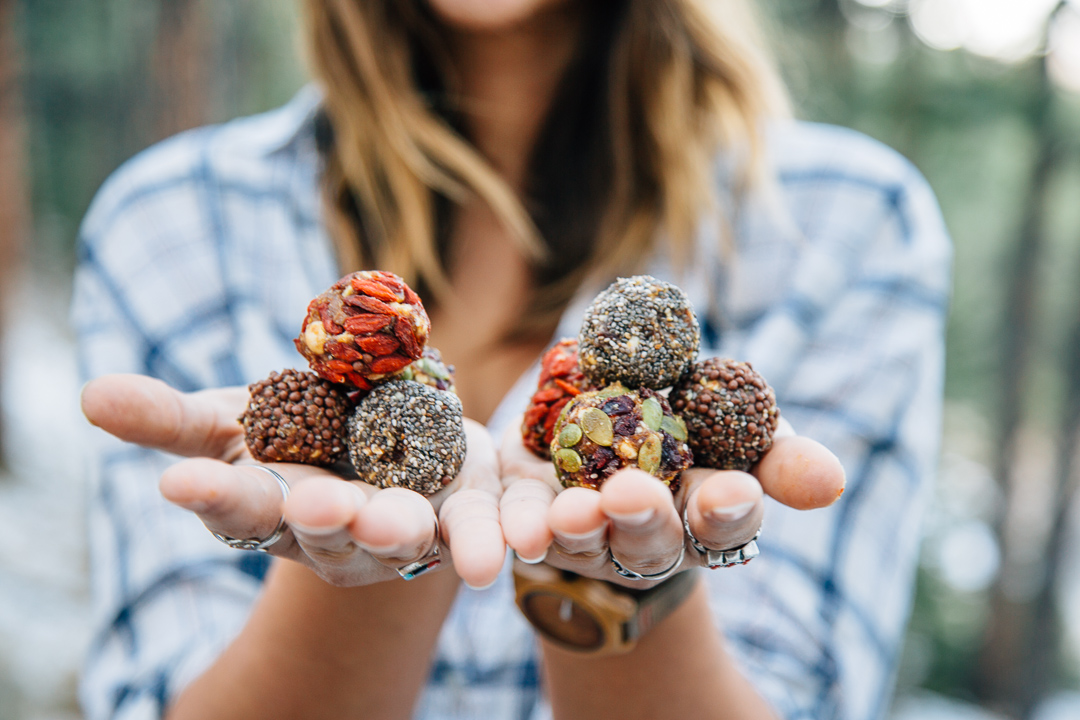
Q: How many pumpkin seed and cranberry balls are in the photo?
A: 2